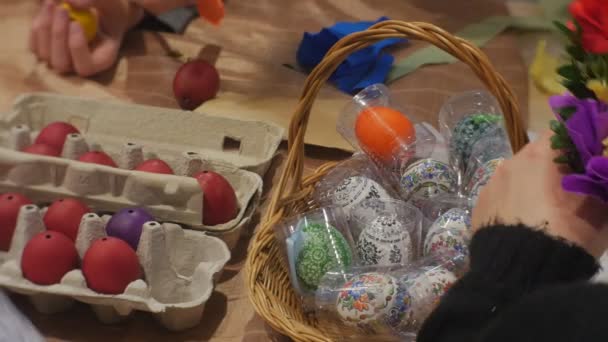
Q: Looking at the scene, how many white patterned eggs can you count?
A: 7